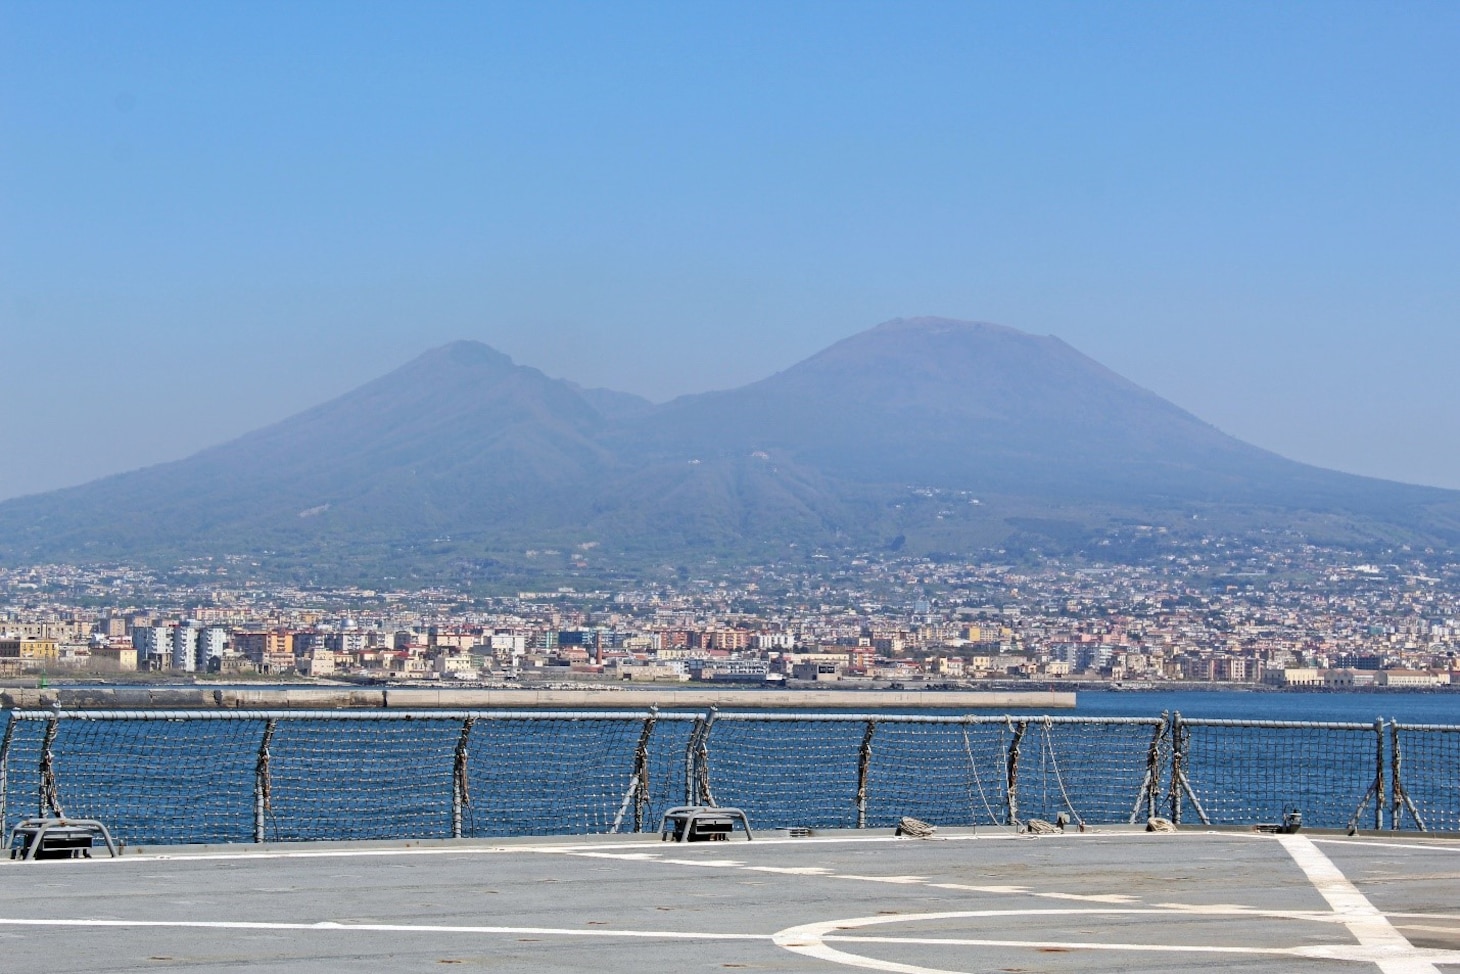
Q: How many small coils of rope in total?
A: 3